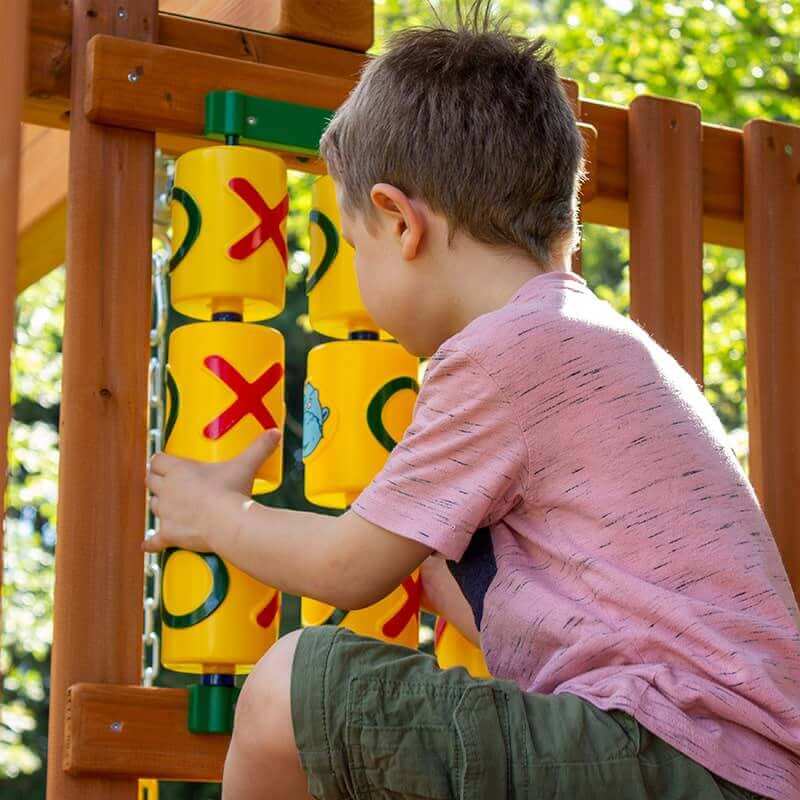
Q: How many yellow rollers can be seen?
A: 7